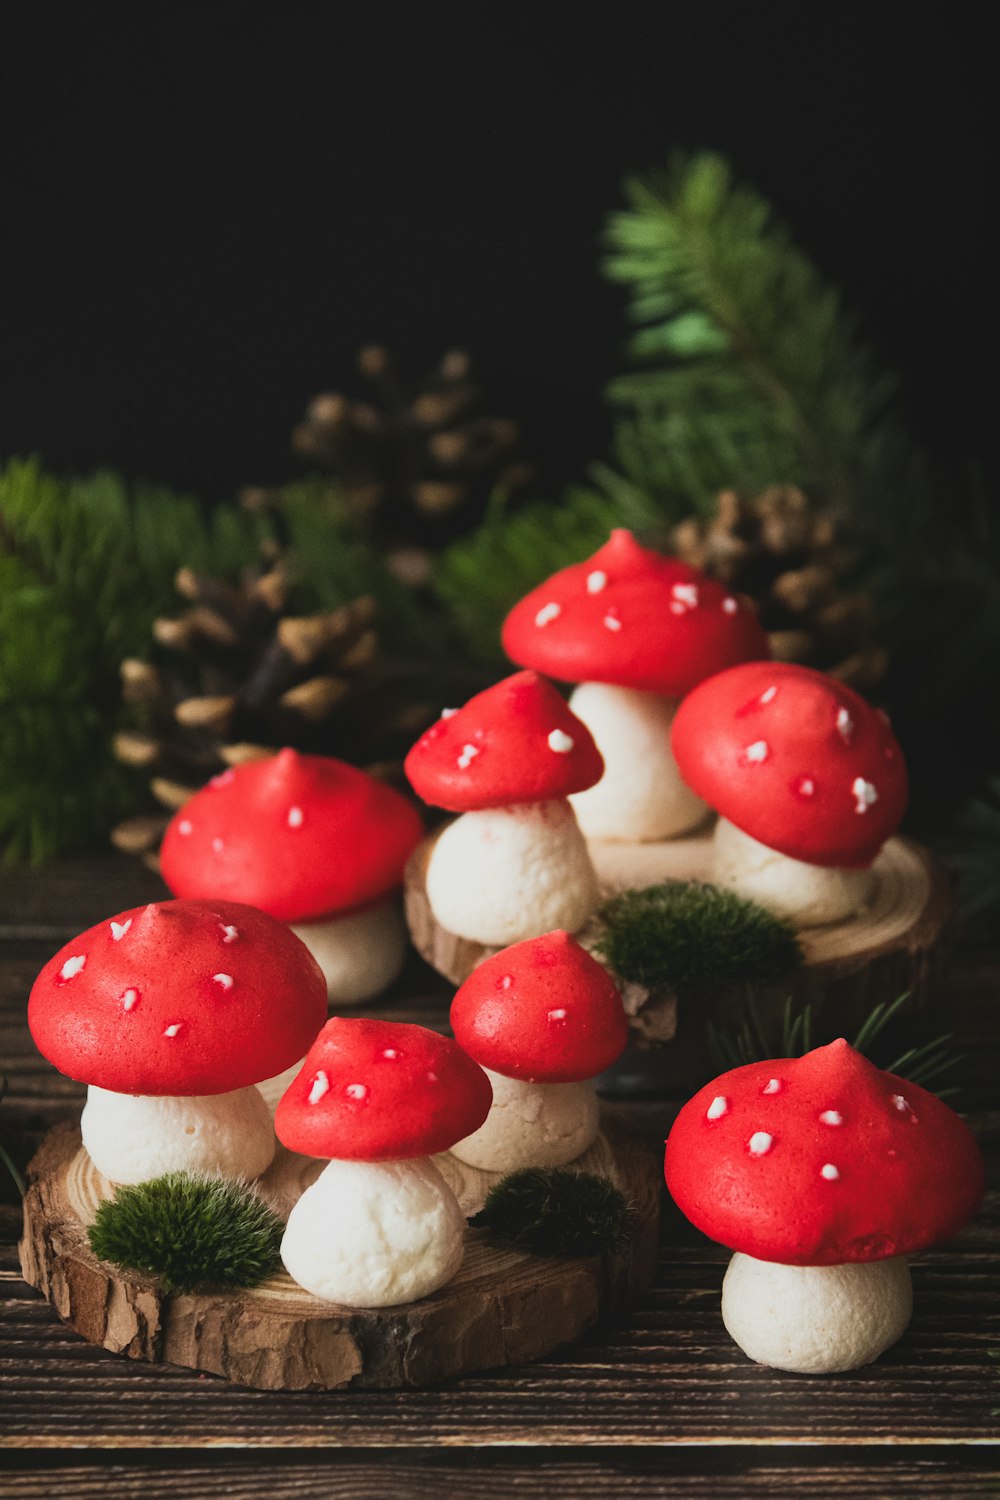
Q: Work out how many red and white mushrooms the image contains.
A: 8